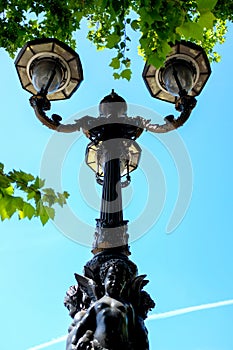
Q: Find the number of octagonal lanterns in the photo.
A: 3